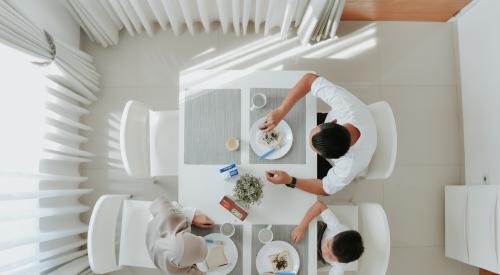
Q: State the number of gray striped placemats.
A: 4